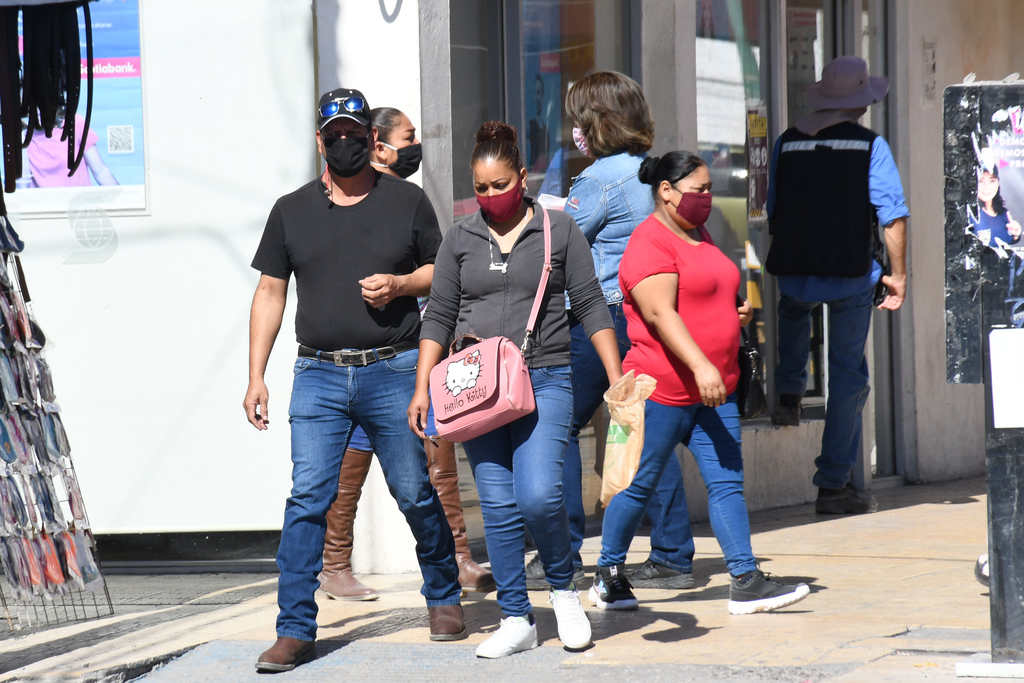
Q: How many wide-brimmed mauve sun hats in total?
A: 1